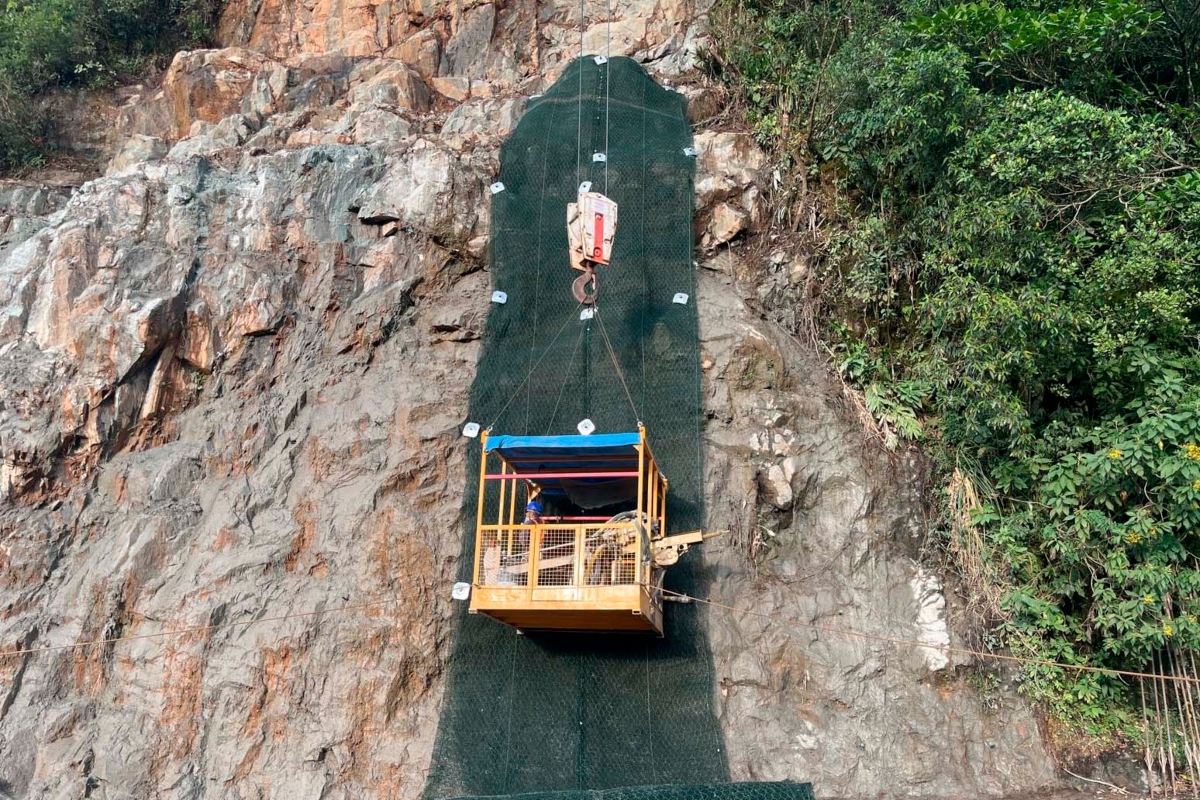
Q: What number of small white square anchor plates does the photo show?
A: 11